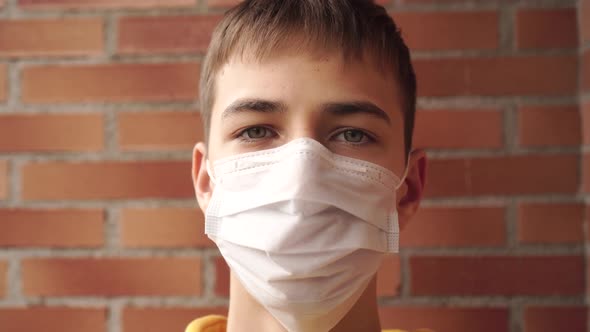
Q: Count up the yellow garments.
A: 1